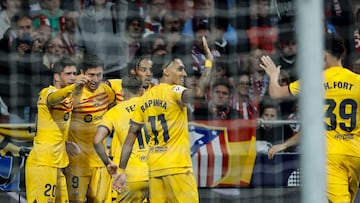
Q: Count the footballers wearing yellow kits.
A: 6